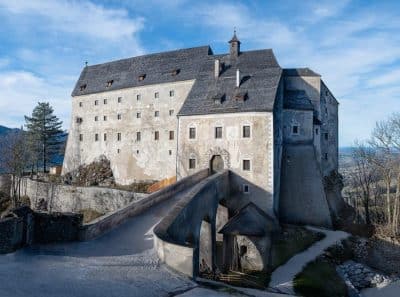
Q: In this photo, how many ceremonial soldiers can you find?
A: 0